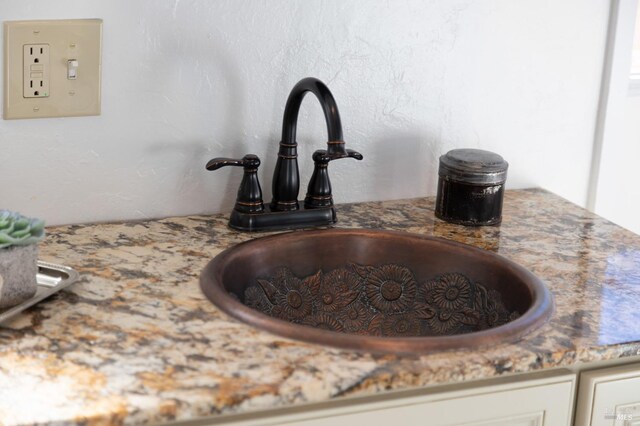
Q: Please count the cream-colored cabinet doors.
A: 2